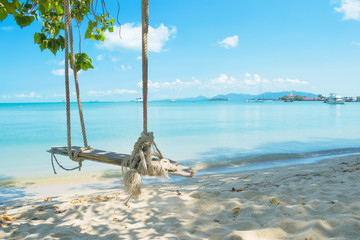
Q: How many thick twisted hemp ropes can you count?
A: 3